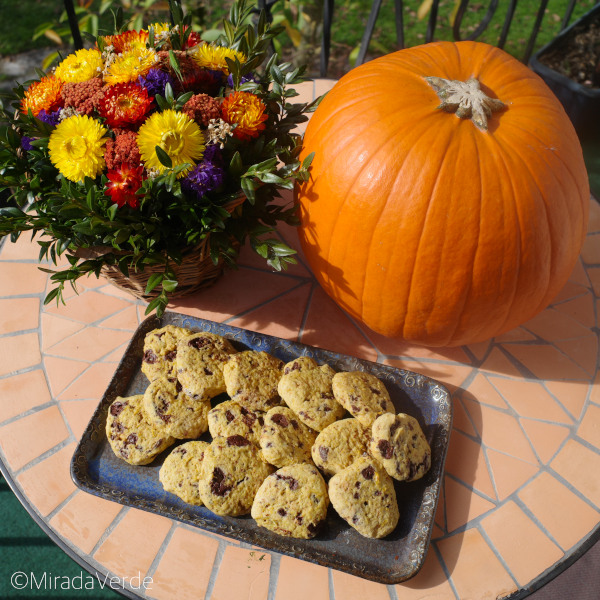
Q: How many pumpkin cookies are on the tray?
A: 15